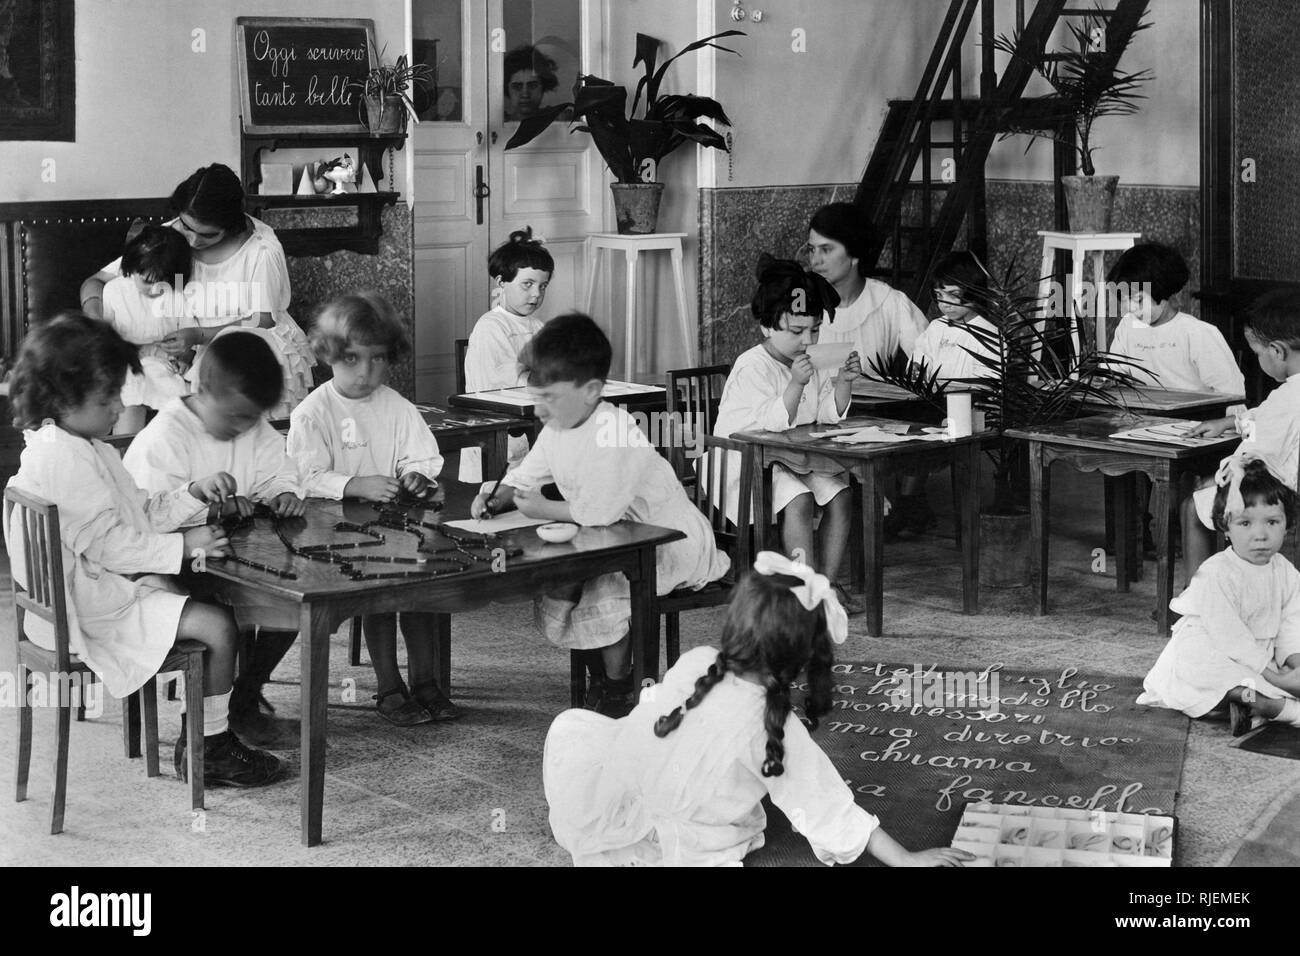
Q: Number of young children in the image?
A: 12